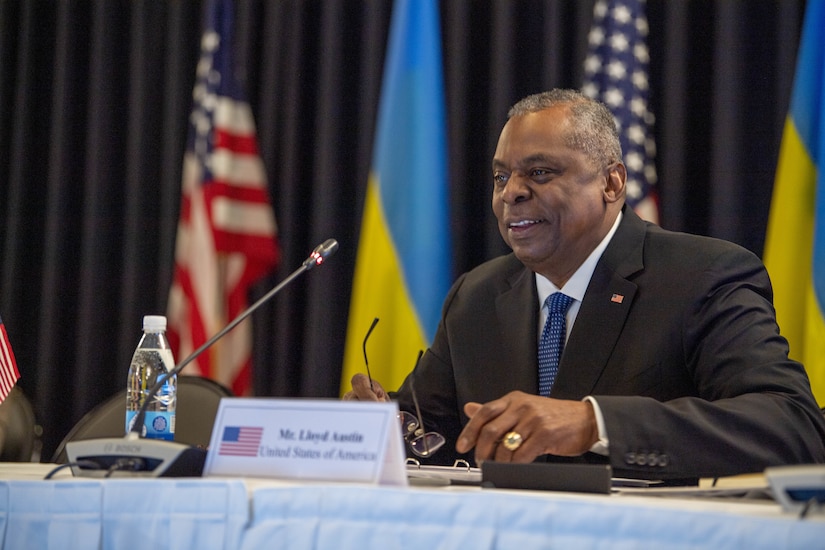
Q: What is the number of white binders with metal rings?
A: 1